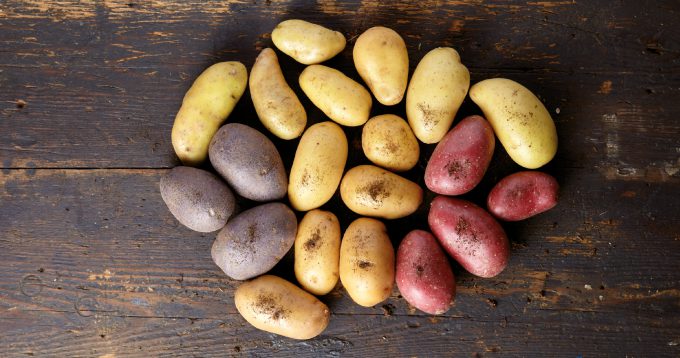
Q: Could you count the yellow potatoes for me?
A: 13